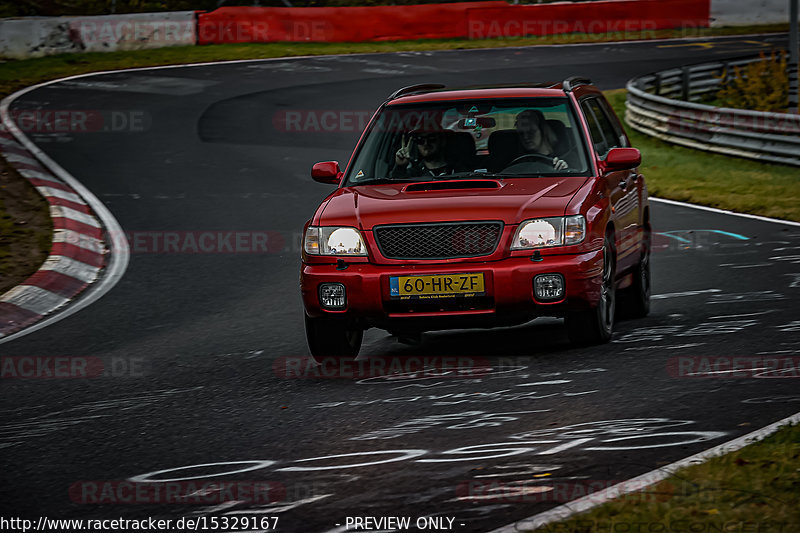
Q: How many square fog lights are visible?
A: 2